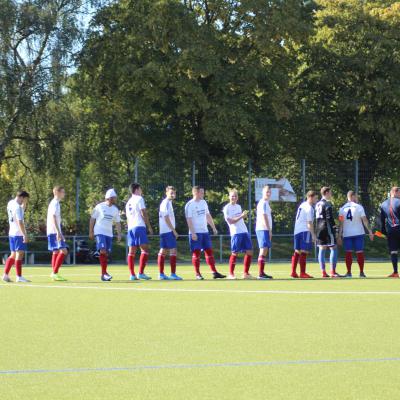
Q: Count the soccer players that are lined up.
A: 11